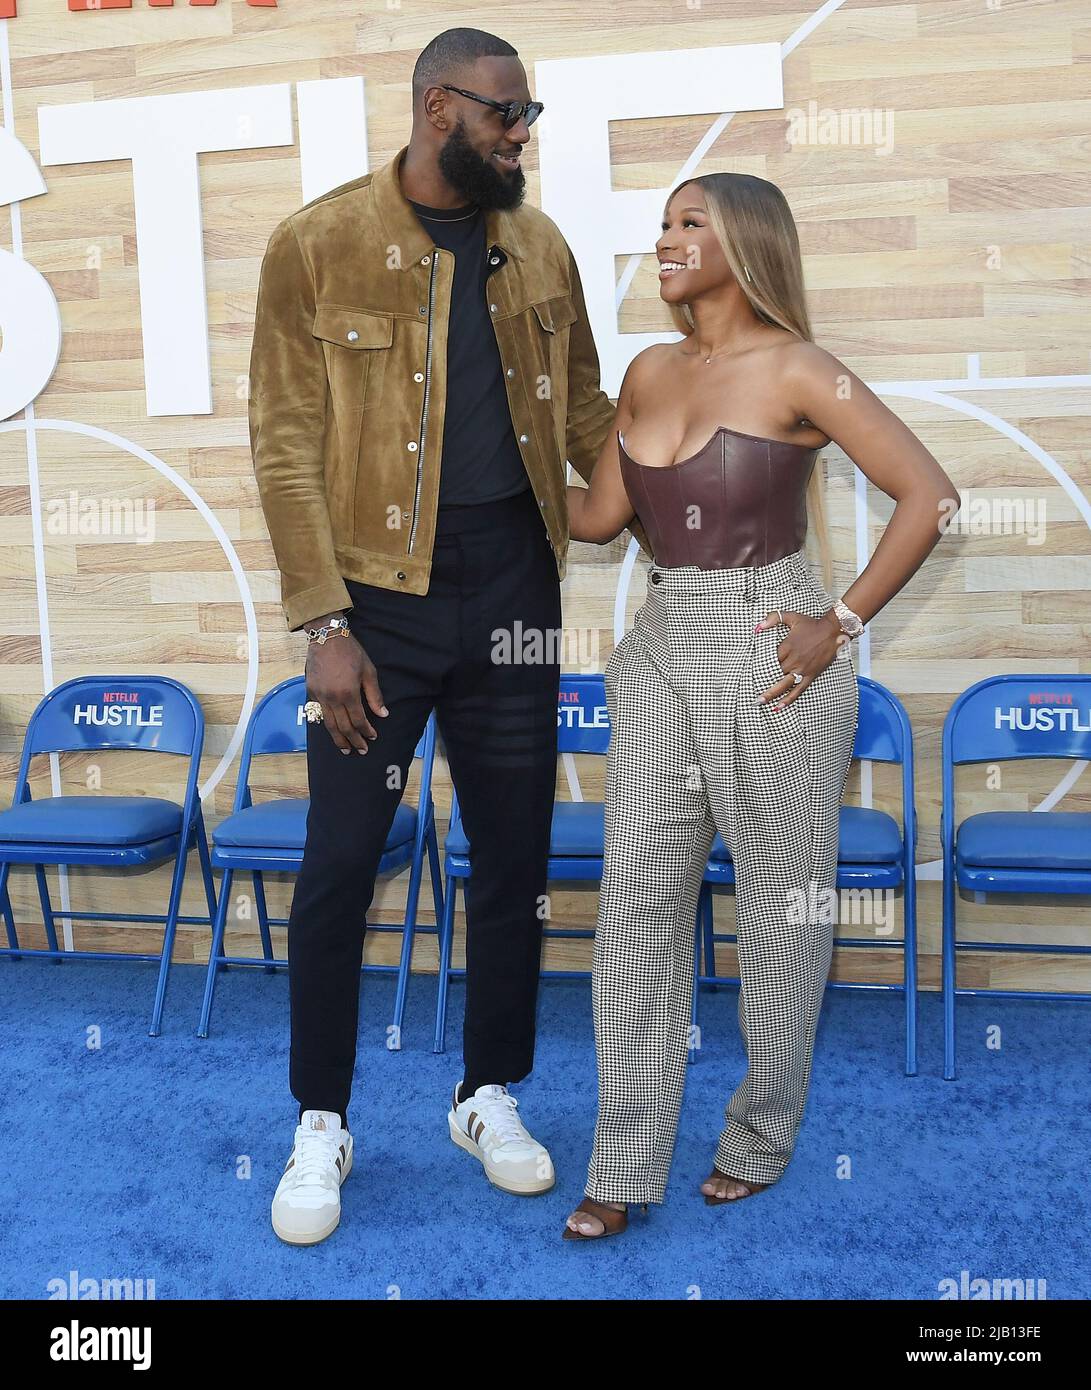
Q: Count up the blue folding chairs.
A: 5